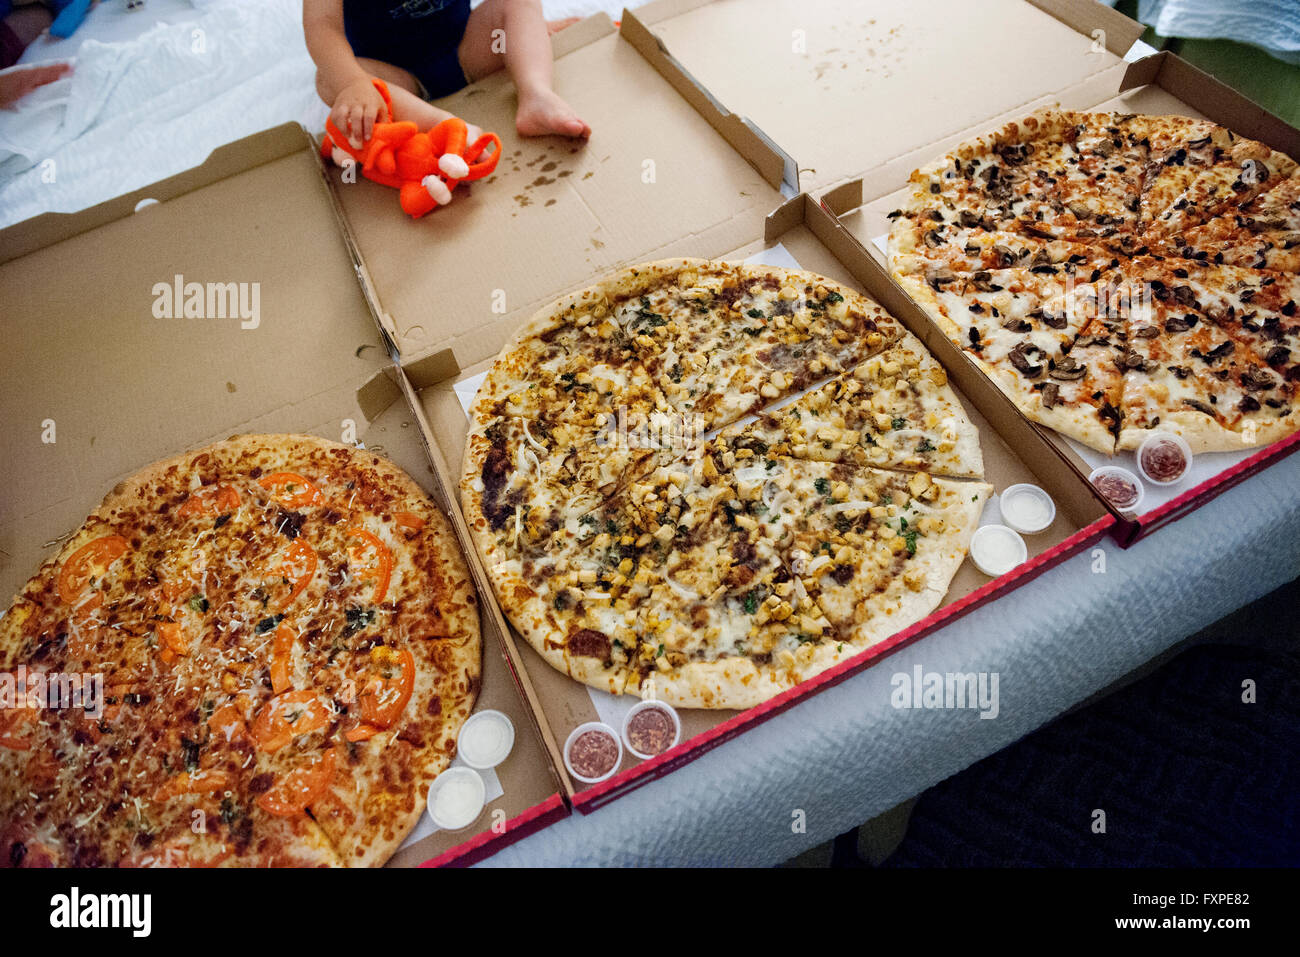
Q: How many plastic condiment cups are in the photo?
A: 8